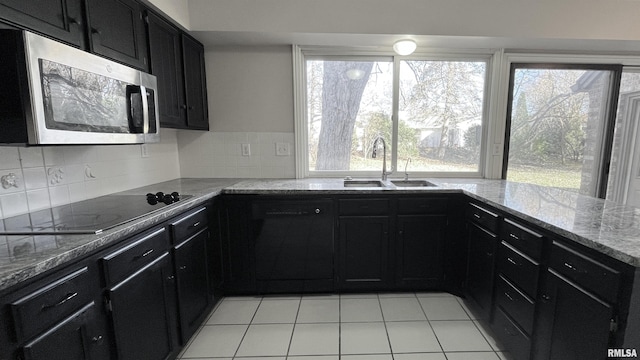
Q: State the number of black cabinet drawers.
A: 11